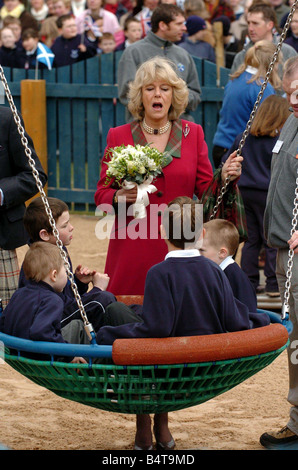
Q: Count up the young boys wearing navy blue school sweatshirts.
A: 4